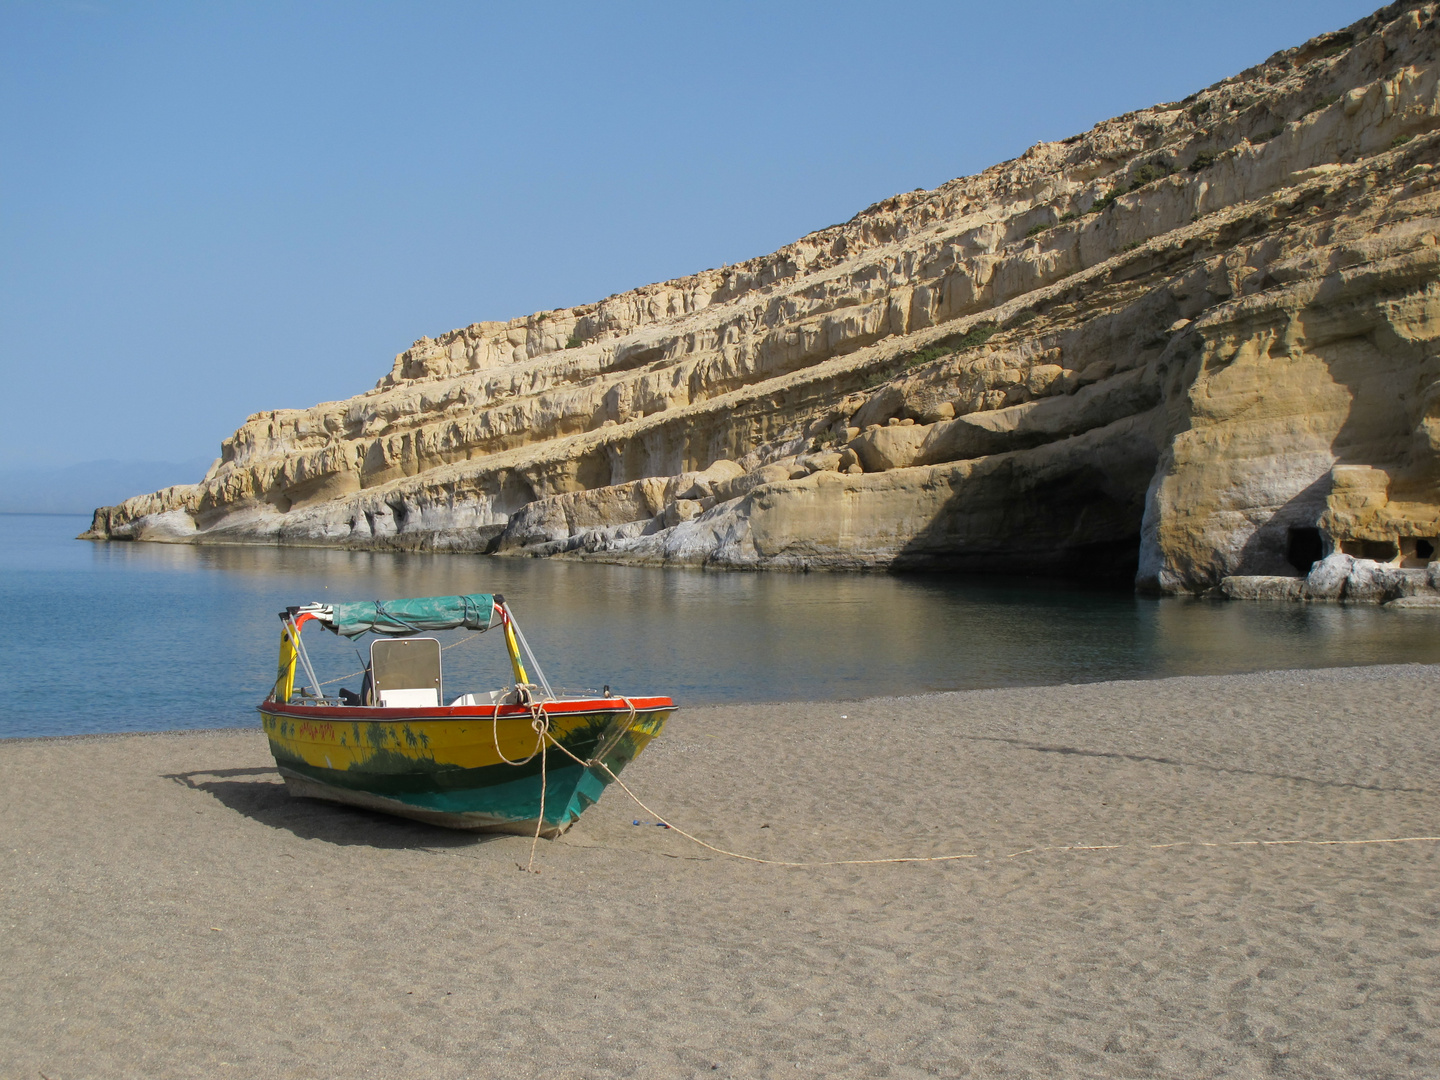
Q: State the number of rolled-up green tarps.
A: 1